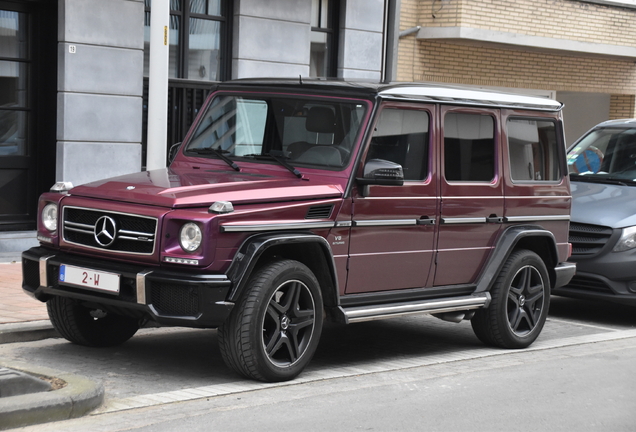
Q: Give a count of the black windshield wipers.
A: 2